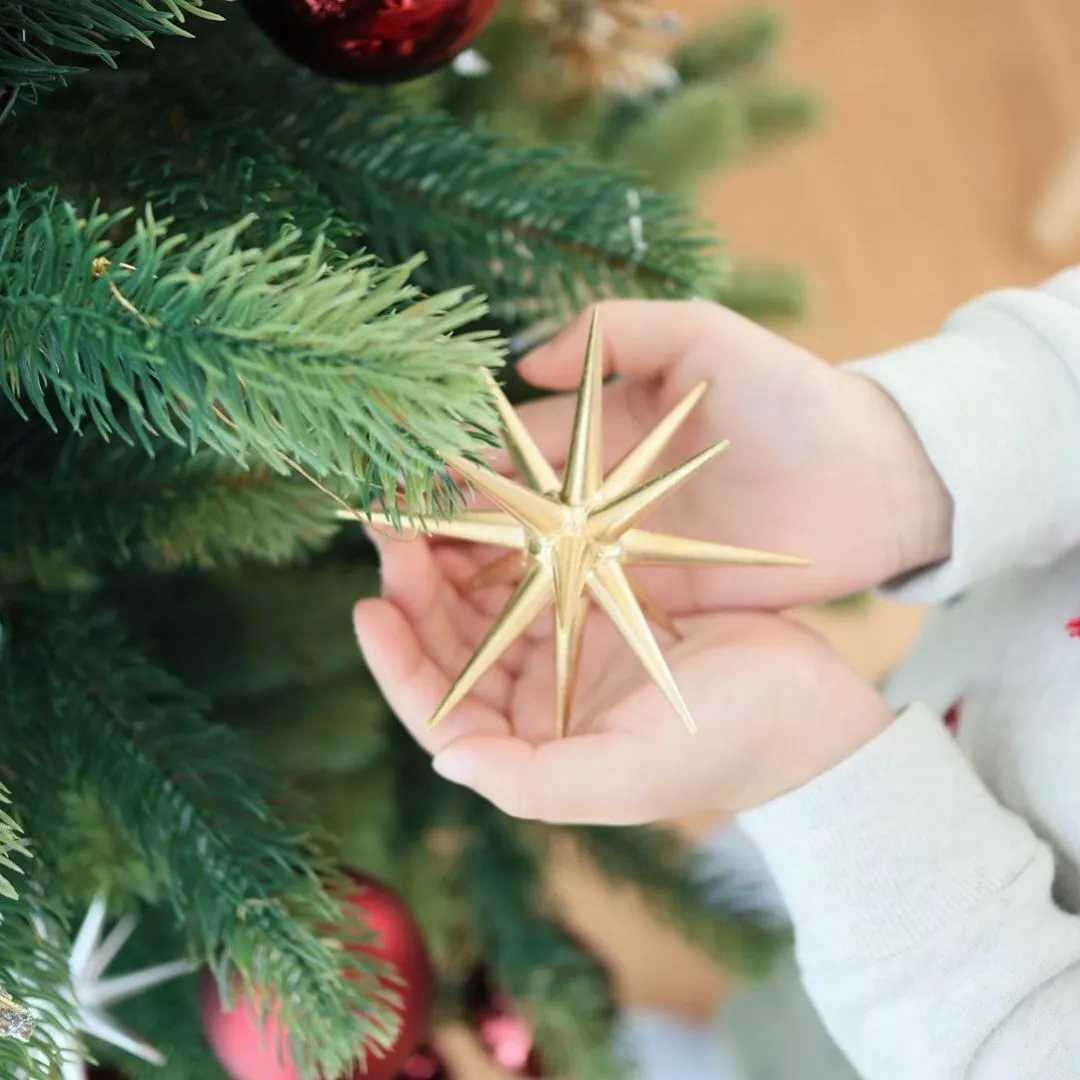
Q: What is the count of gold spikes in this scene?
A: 13